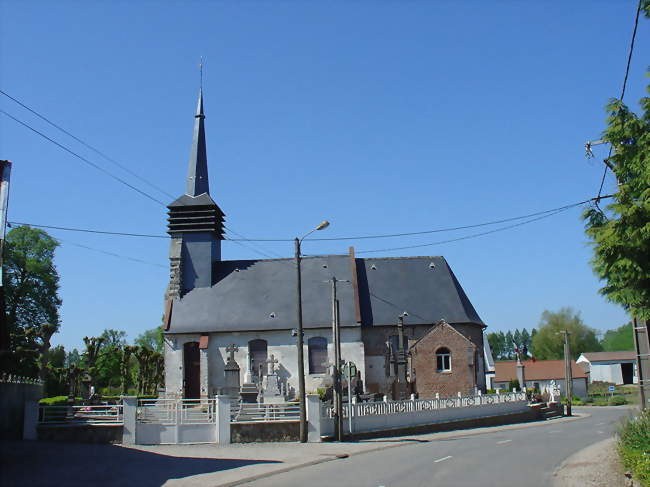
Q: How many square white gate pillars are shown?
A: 4